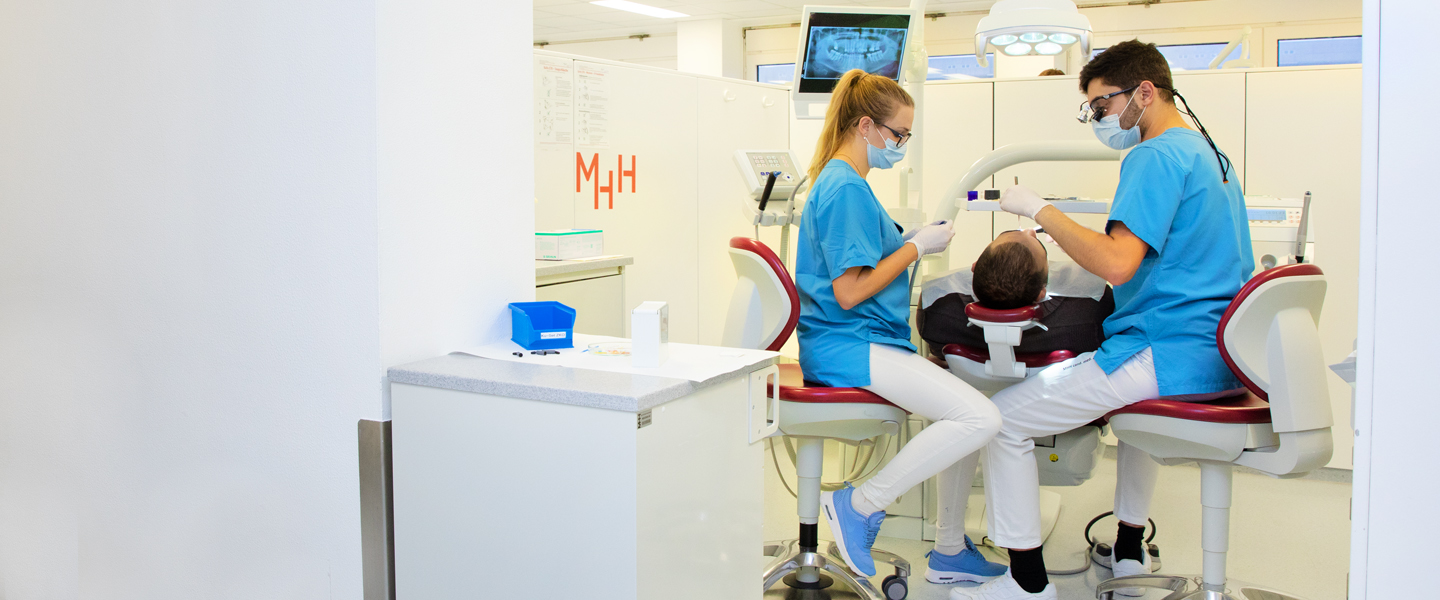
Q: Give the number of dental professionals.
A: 2